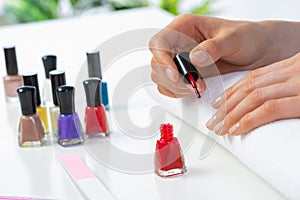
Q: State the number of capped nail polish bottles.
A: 8